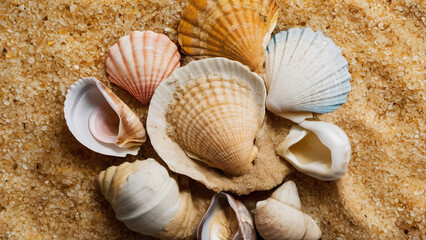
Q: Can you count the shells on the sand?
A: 10